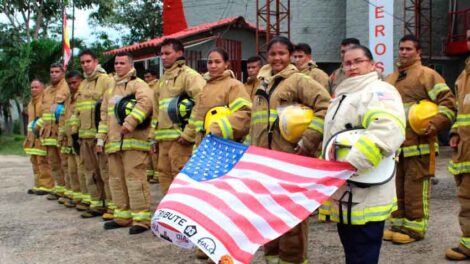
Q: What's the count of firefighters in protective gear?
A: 15